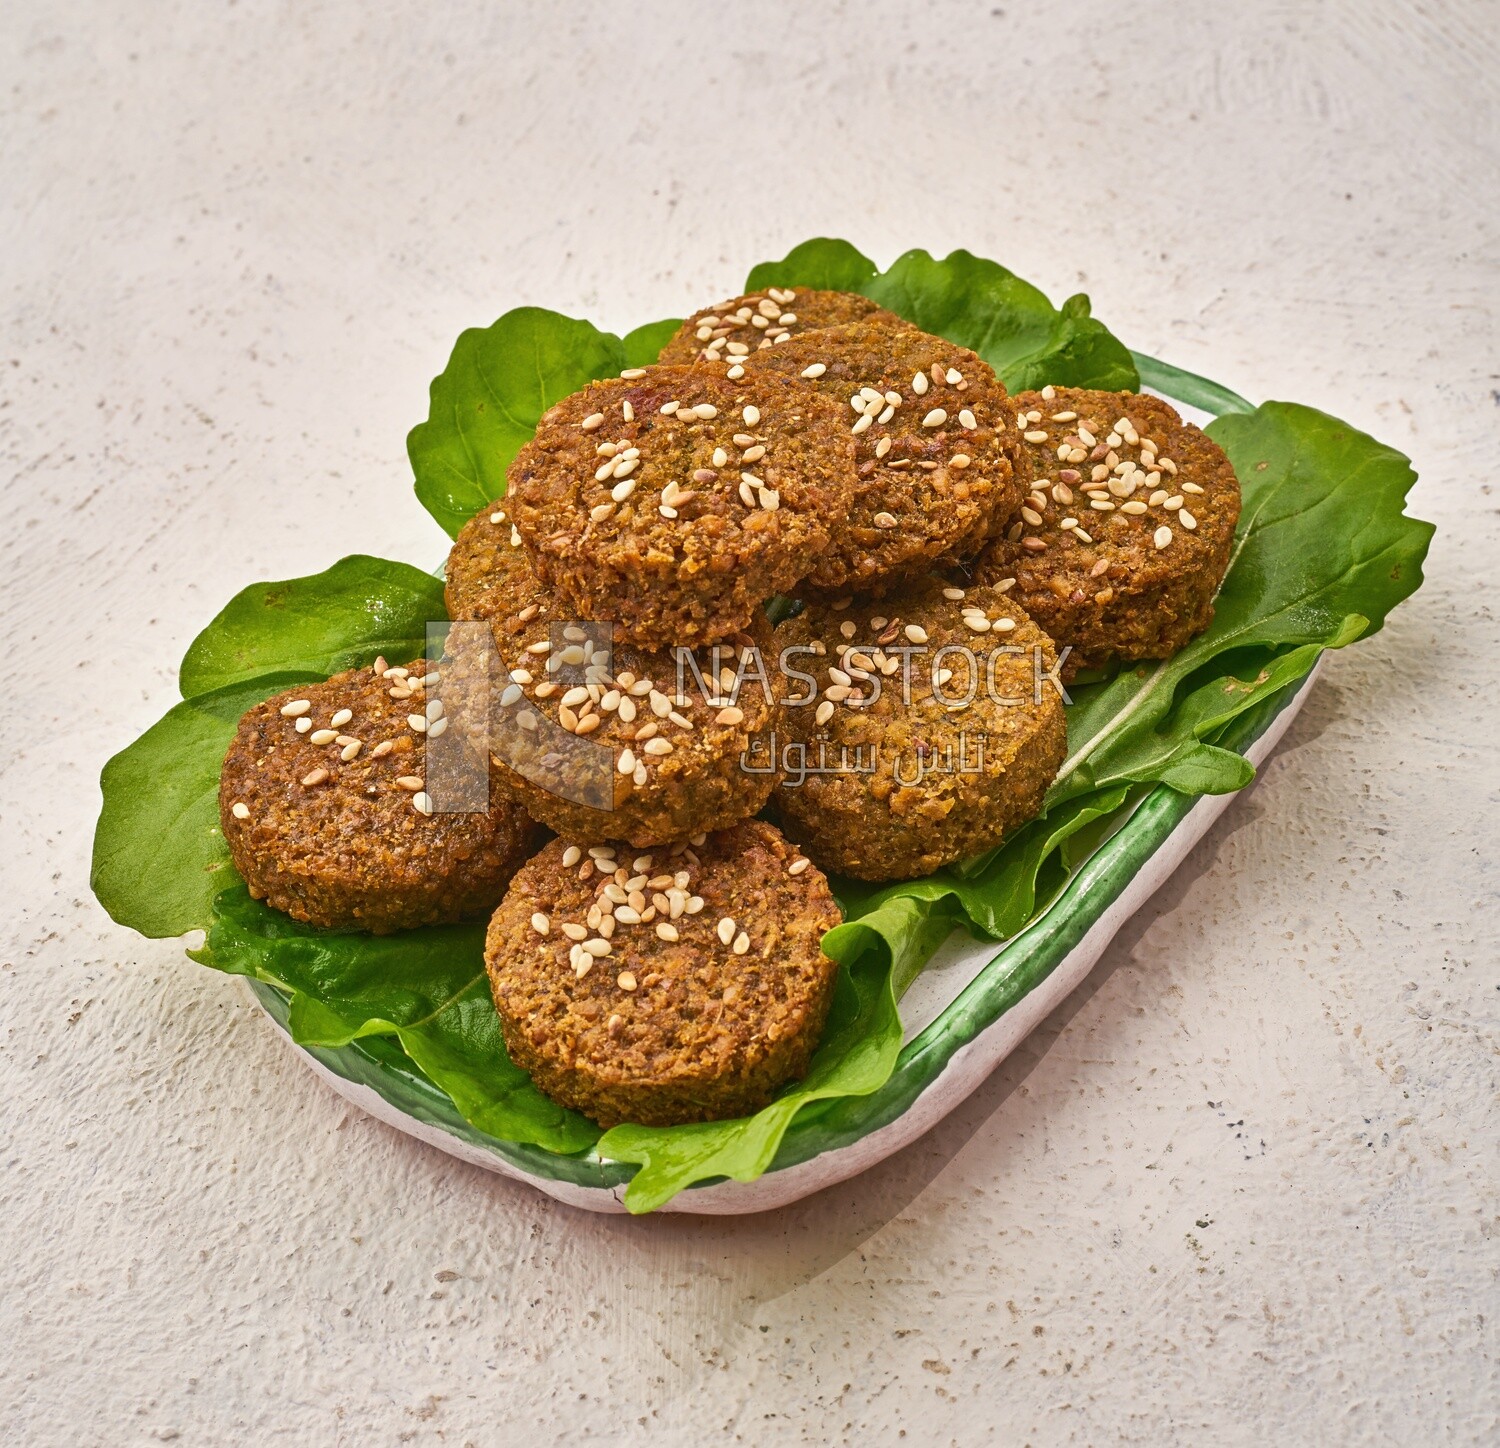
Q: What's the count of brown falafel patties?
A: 9